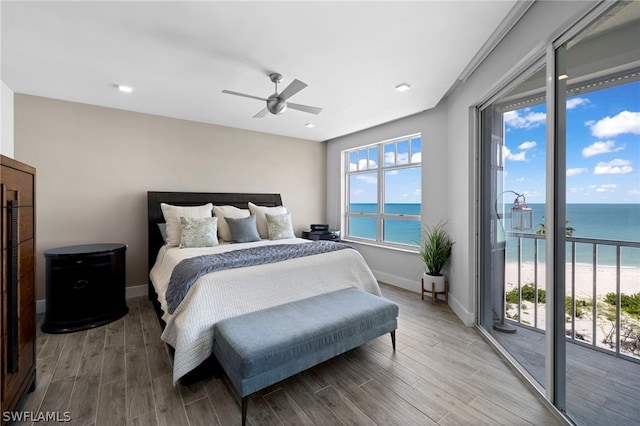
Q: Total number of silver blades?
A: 4